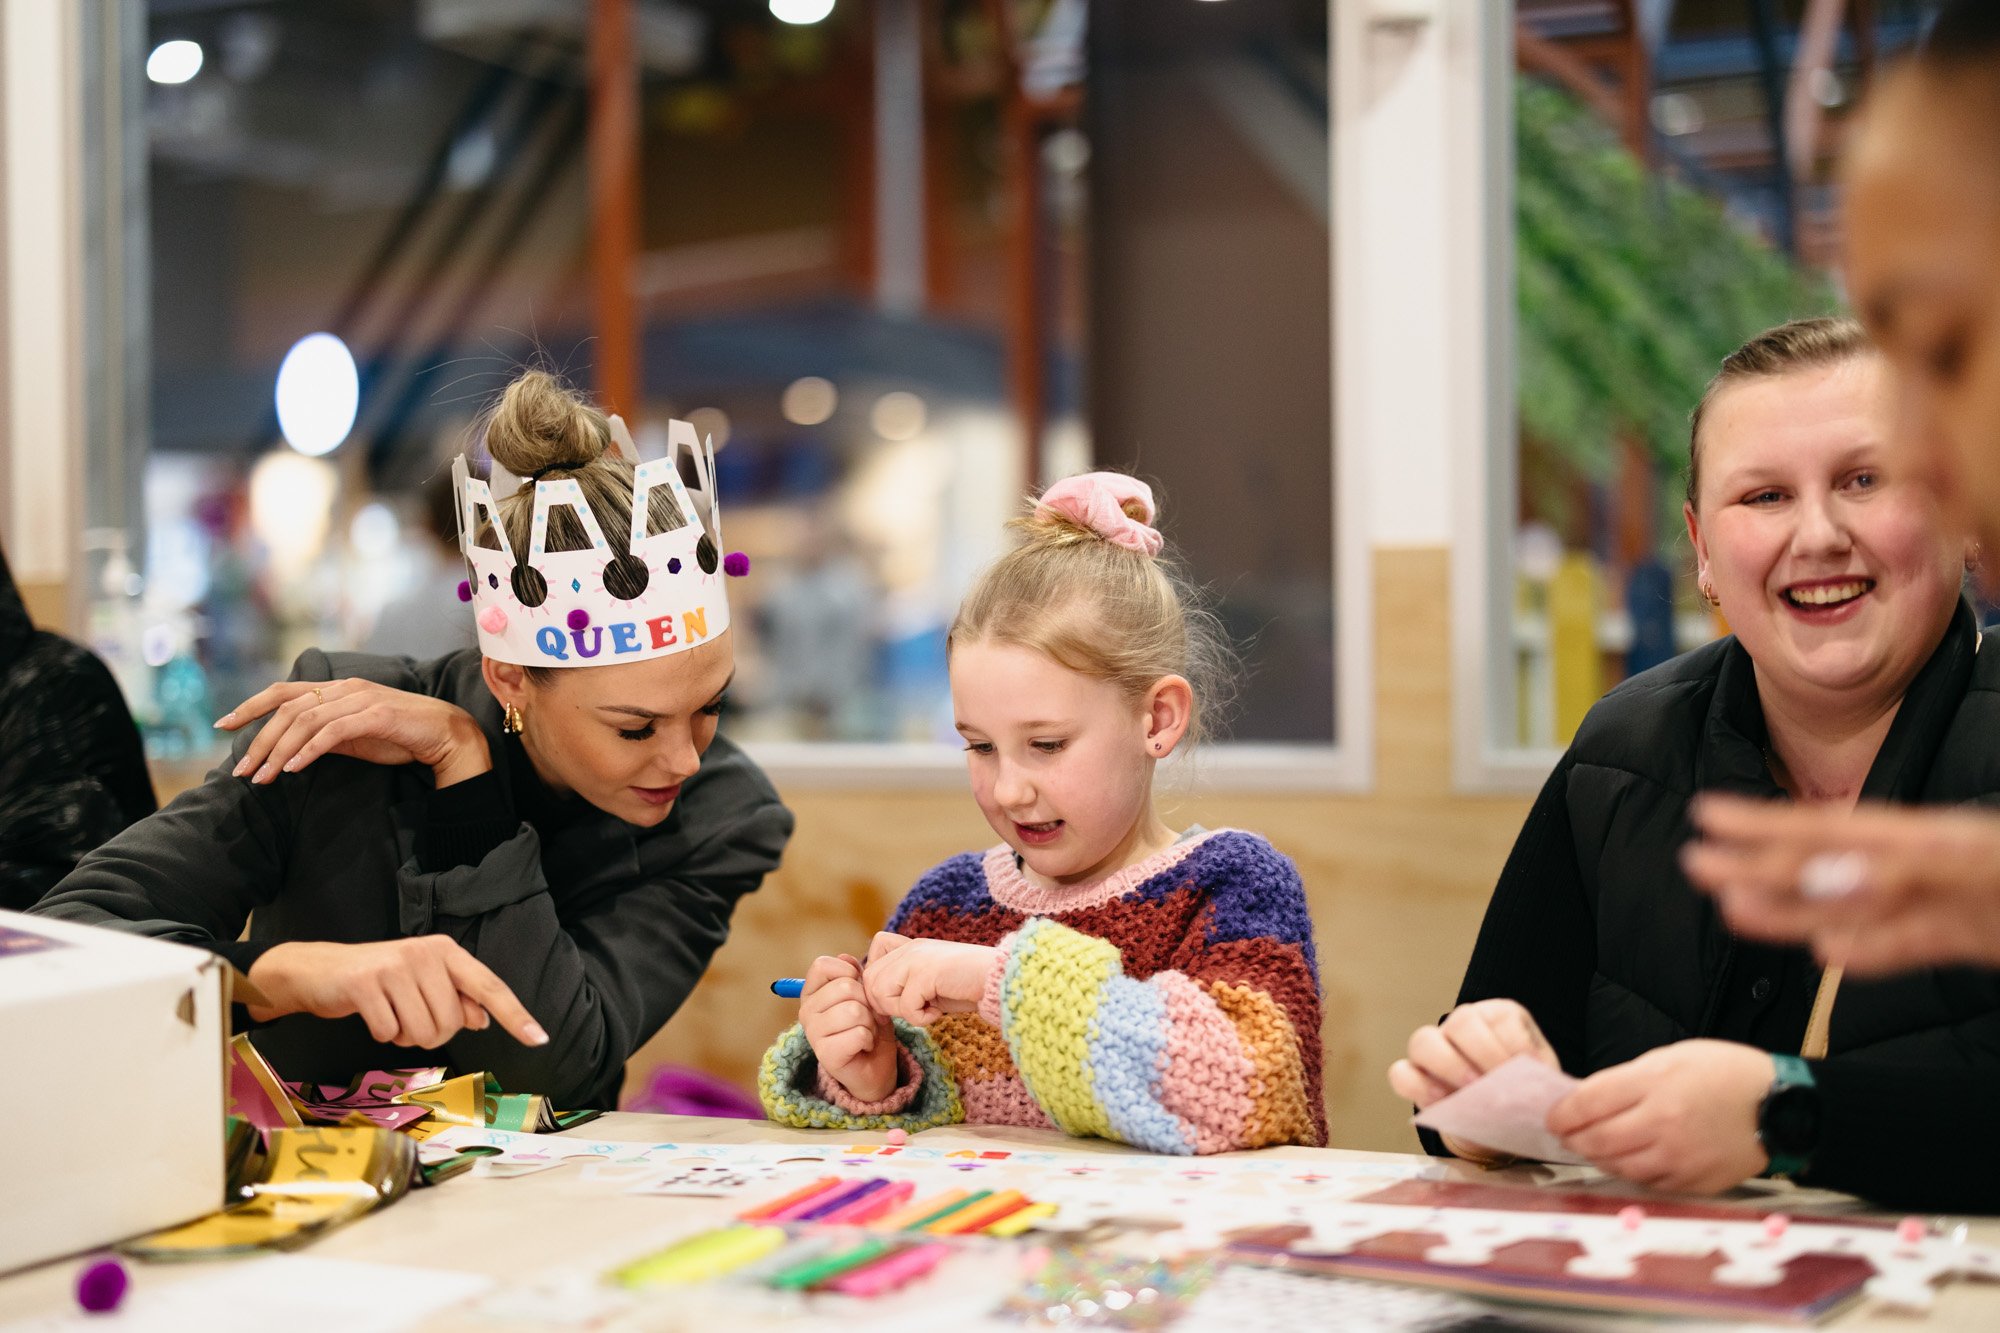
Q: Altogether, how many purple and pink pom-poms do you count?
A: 9